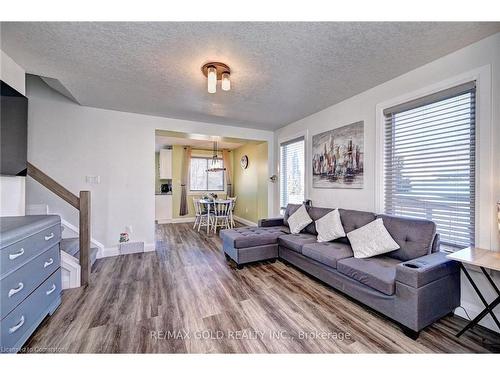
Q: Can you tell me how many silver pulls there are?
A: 6